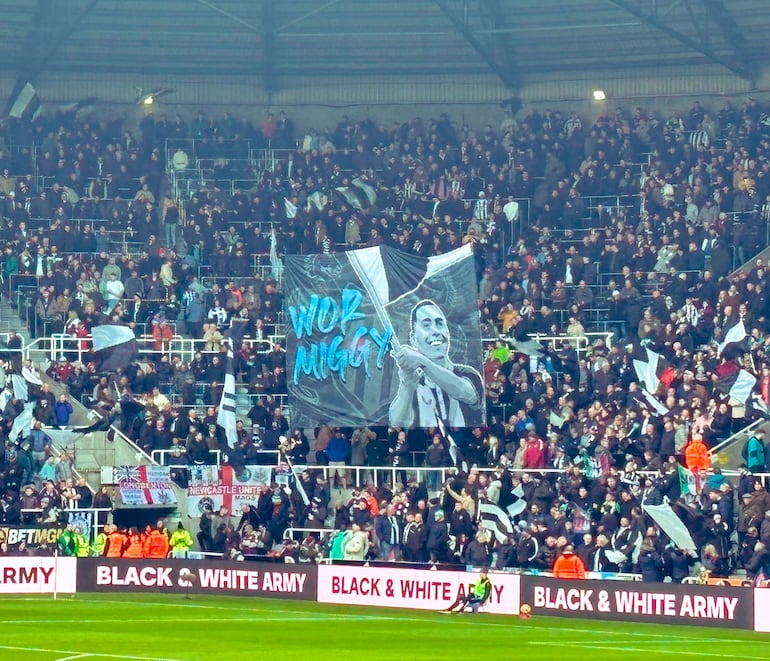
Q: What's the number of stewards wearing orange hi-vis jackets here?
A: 5